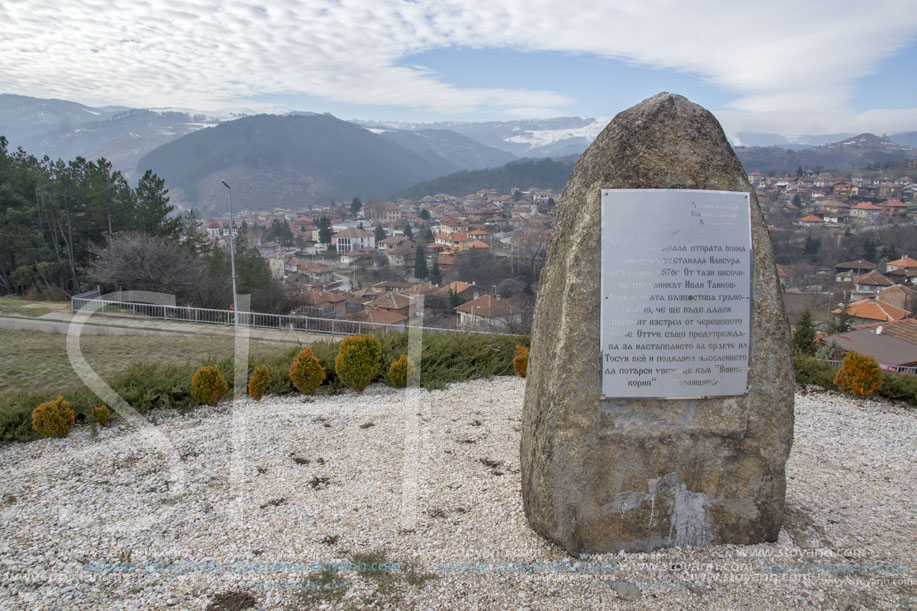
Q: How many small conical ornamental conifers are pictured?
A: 9